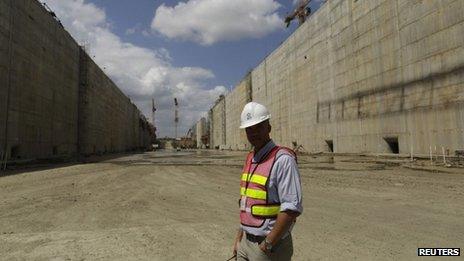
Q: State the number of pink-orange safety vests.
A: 1